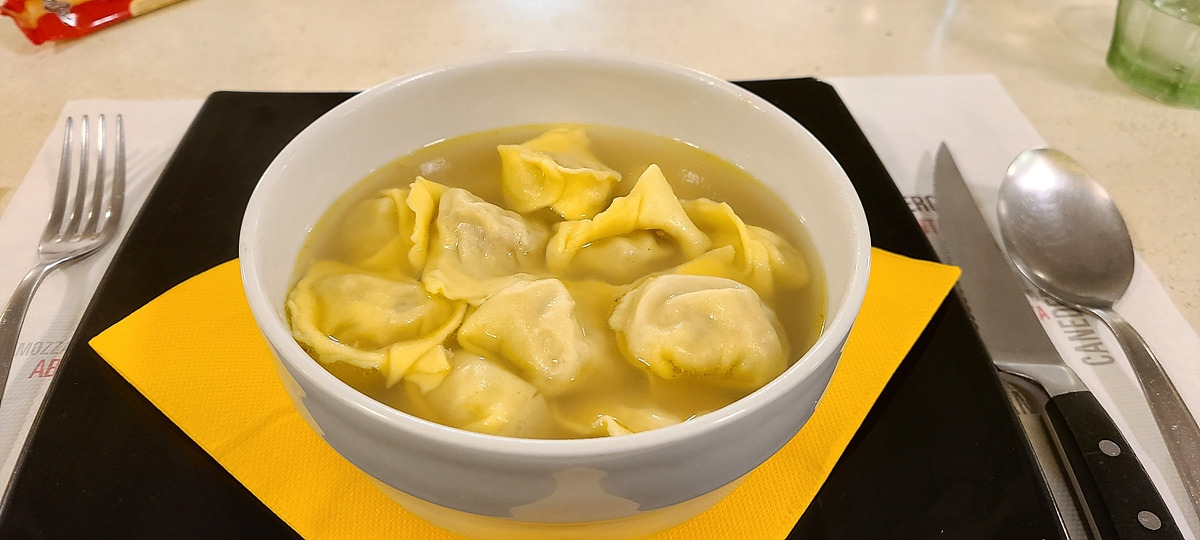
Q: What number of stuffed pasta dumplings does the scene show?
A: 10